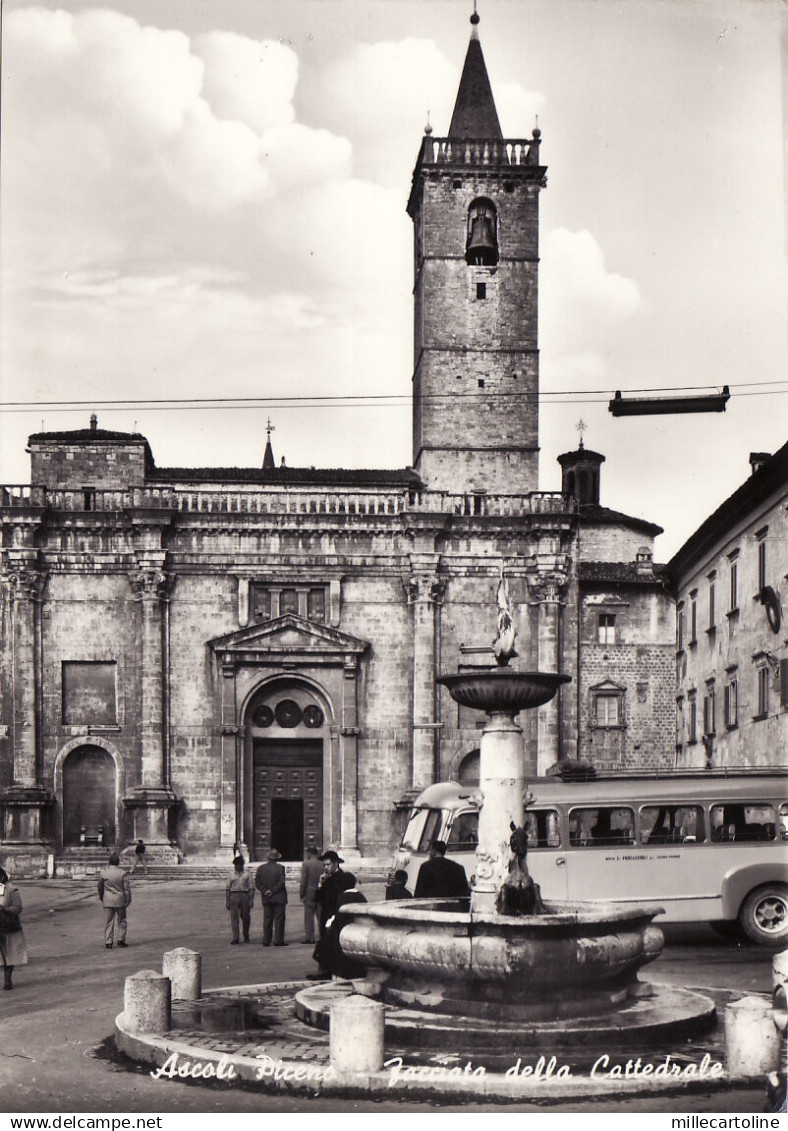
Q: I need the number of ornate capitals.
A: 4